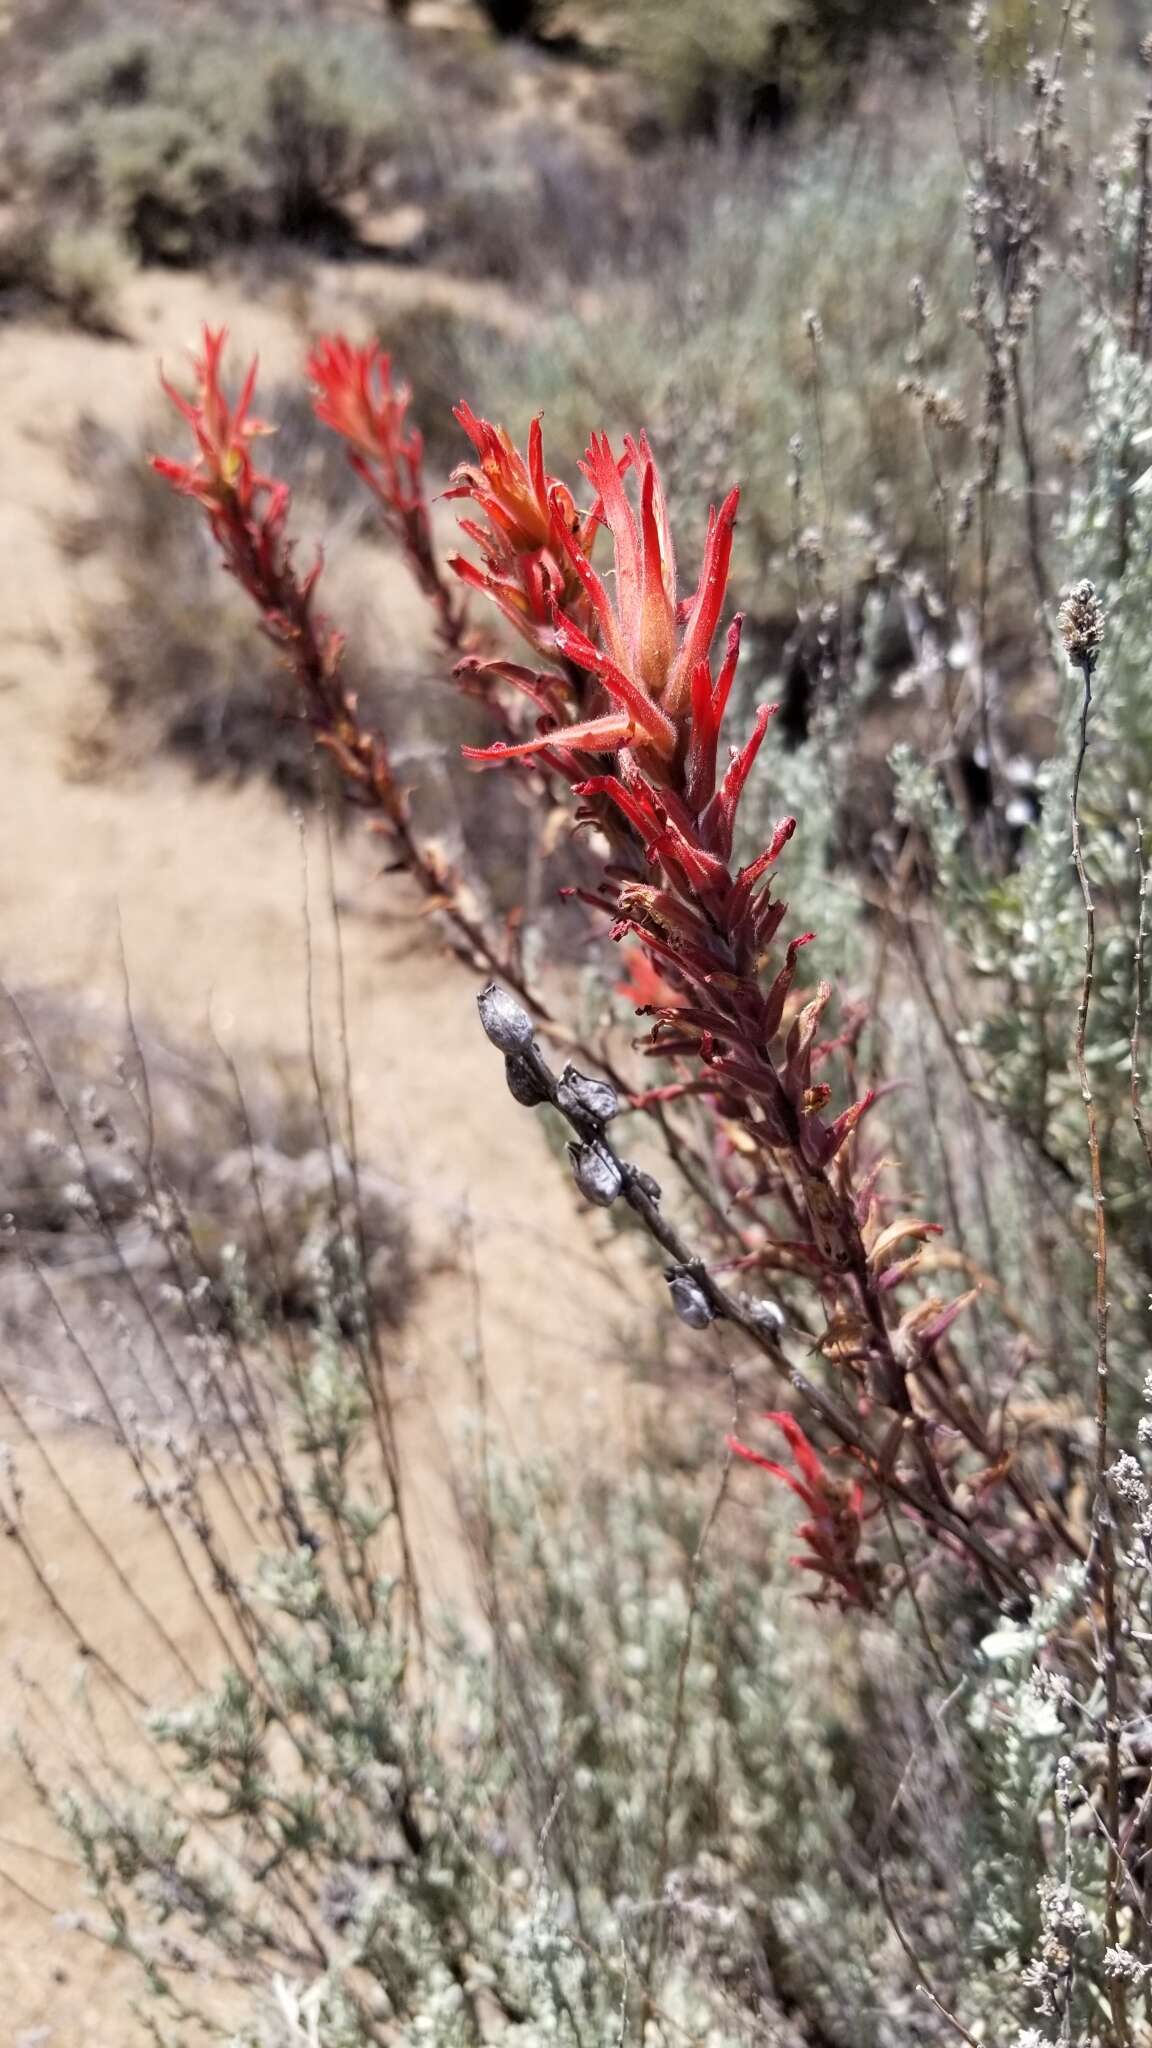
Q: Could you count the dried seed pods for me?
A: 7